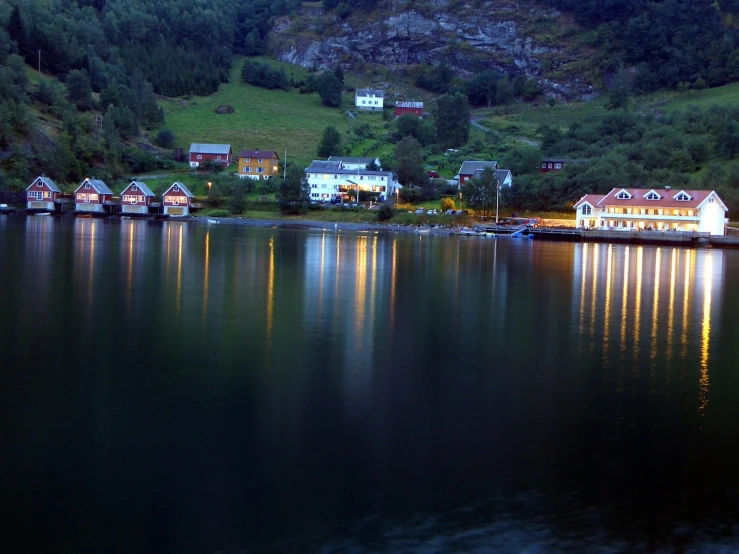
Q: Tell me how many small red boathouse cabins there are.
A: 4